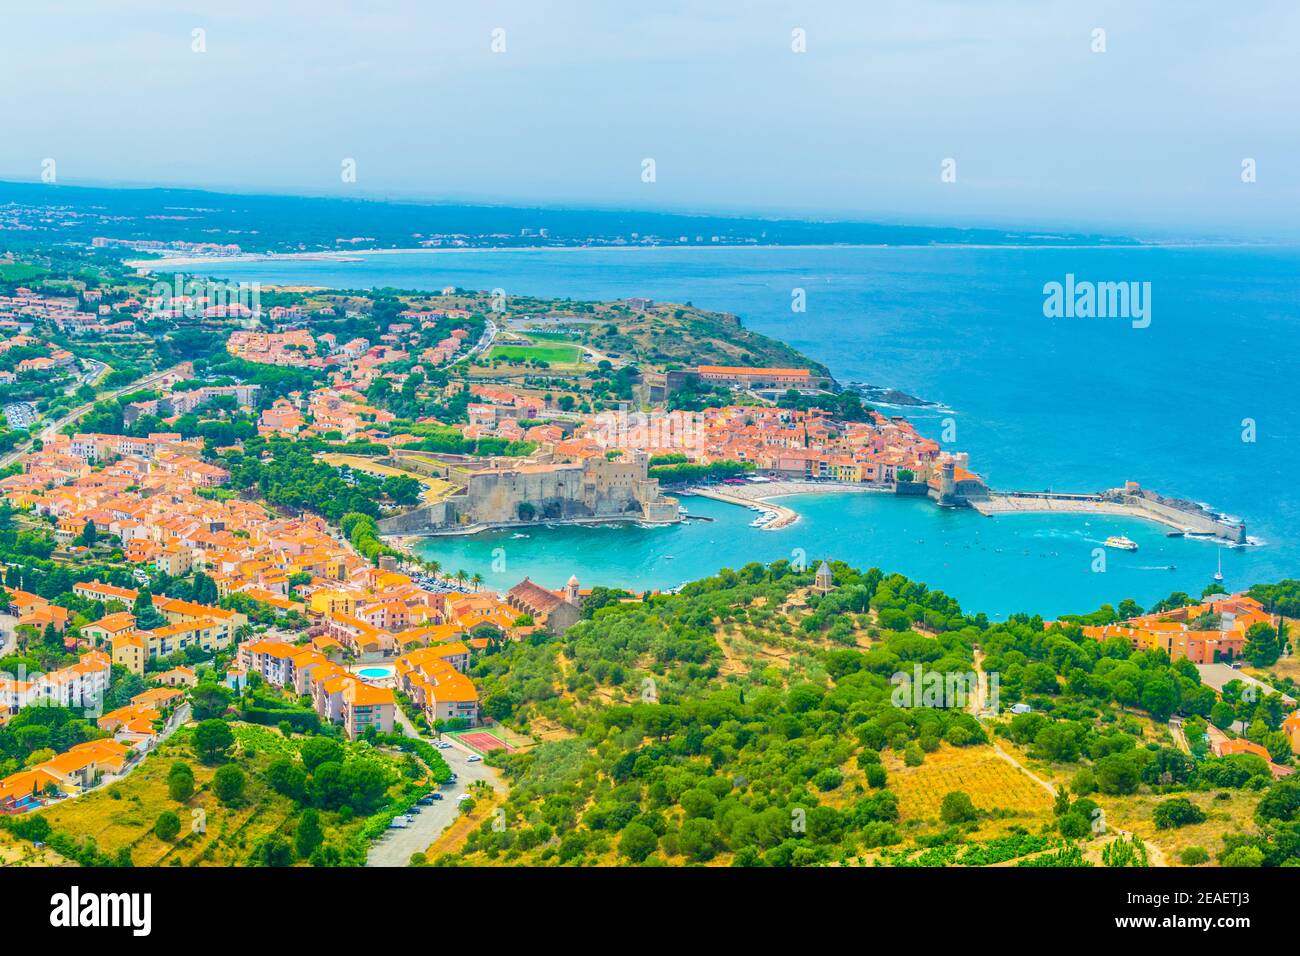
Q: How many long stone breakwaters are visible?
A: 2